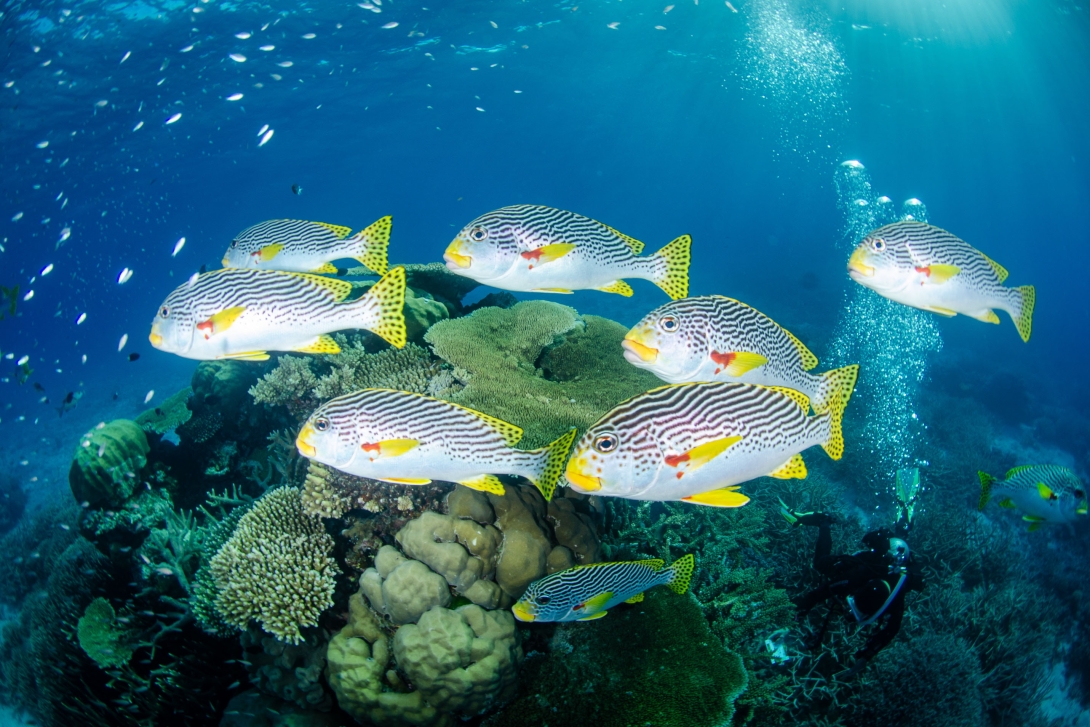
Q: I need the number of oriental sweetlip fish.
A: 9